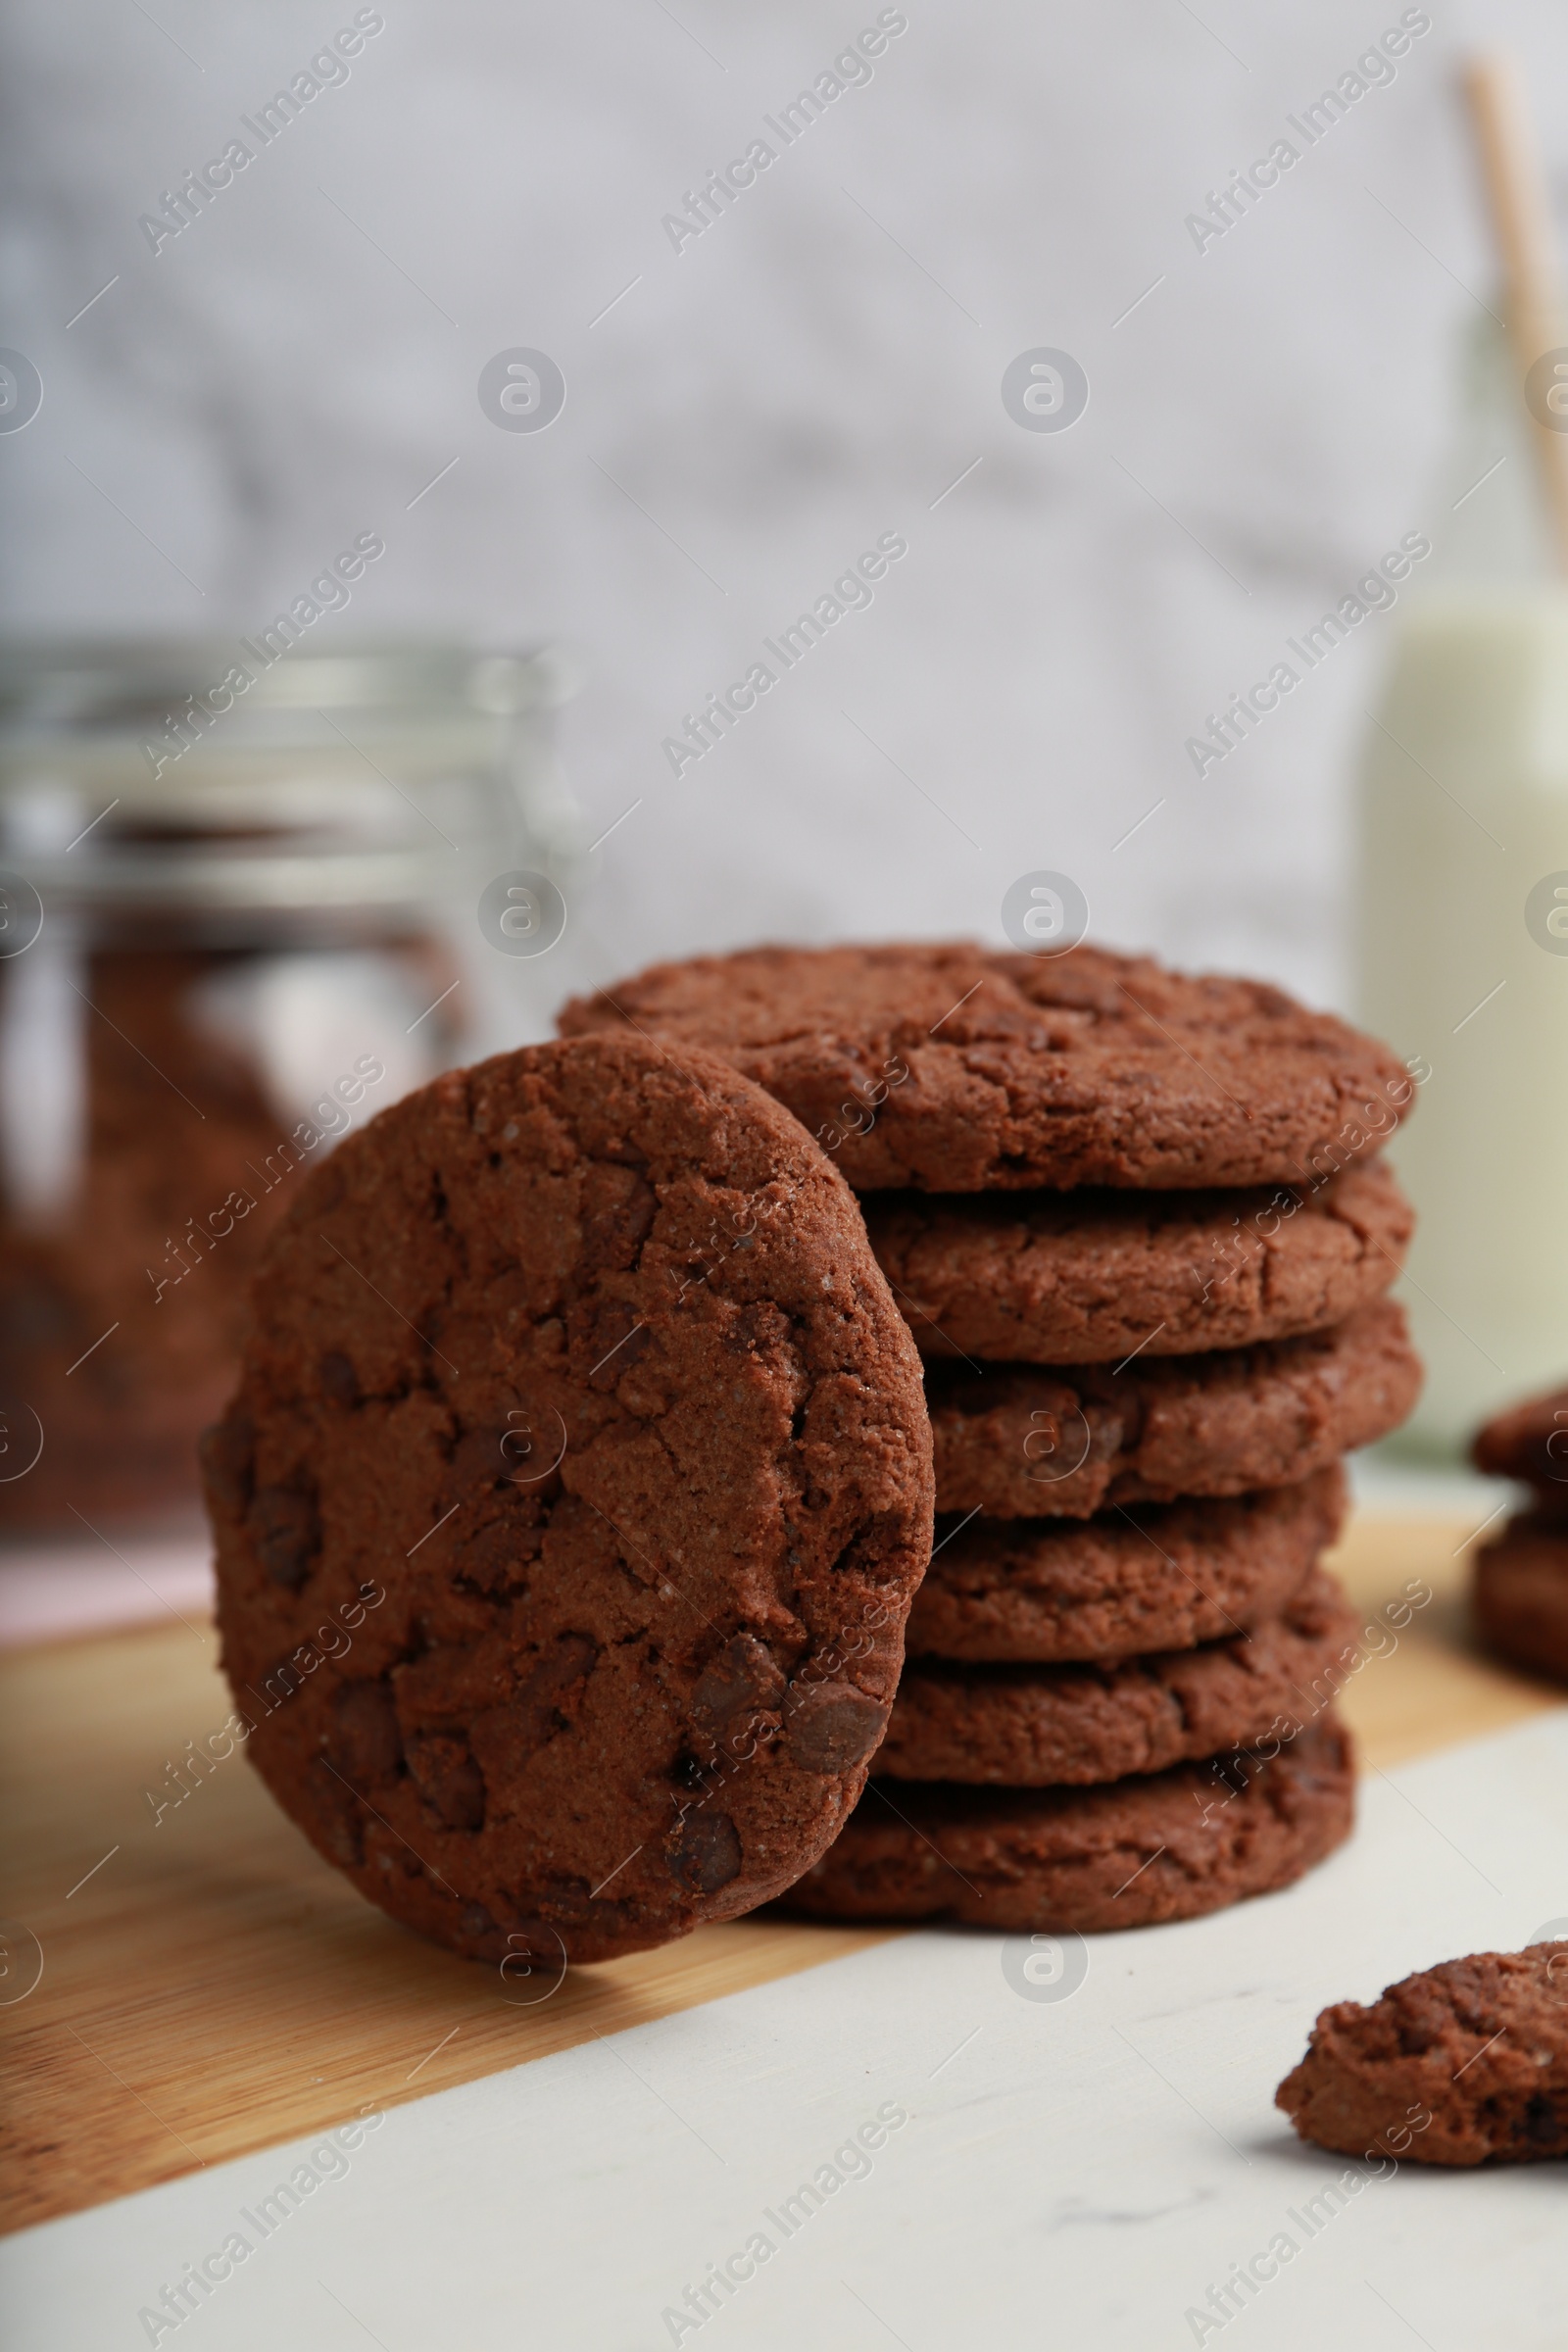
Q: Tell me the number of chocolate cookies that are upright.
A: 1